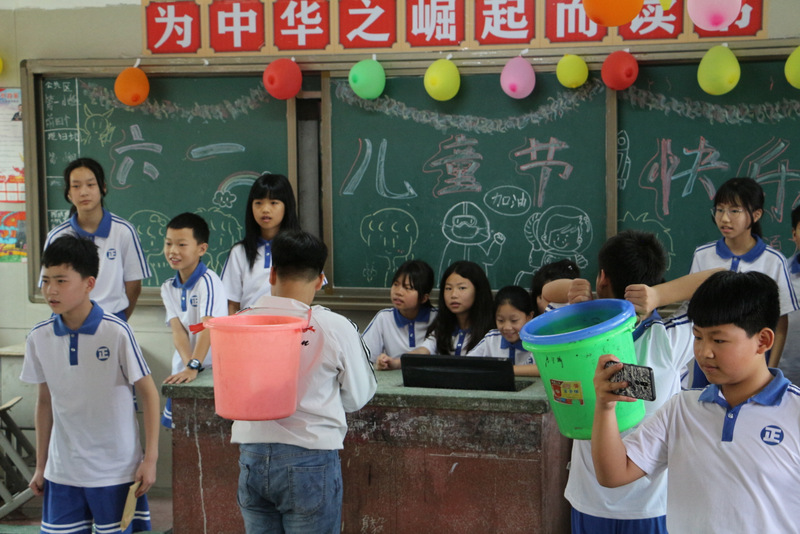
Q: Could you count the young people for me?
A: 13